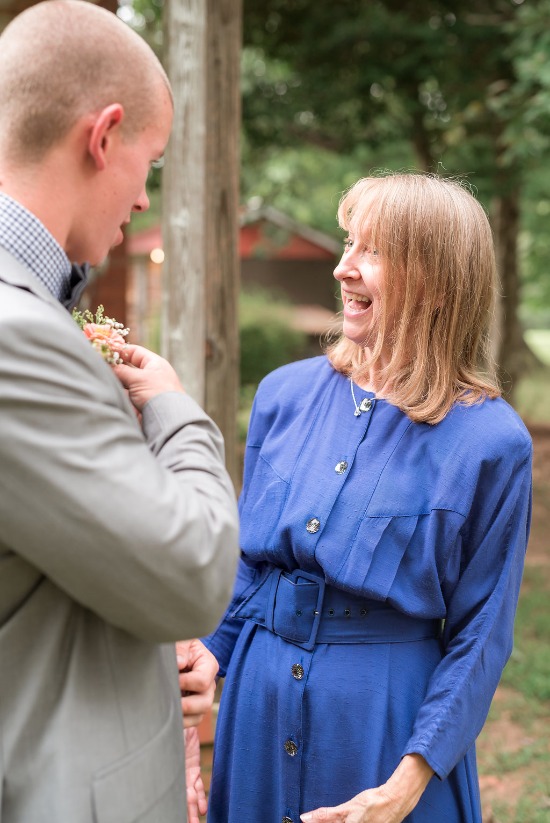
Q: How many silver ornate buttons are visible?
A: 6